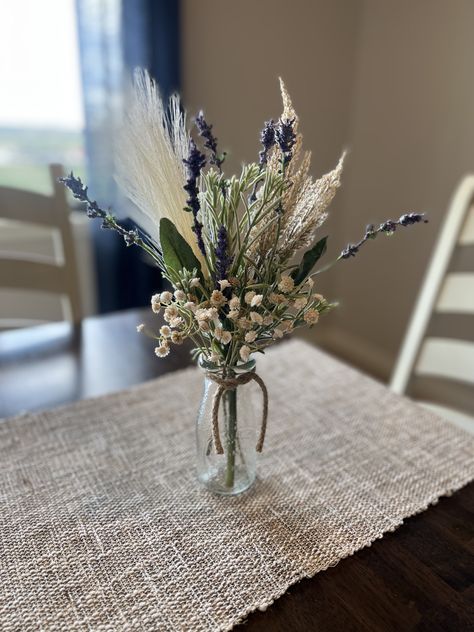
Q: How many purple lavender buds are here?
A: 7